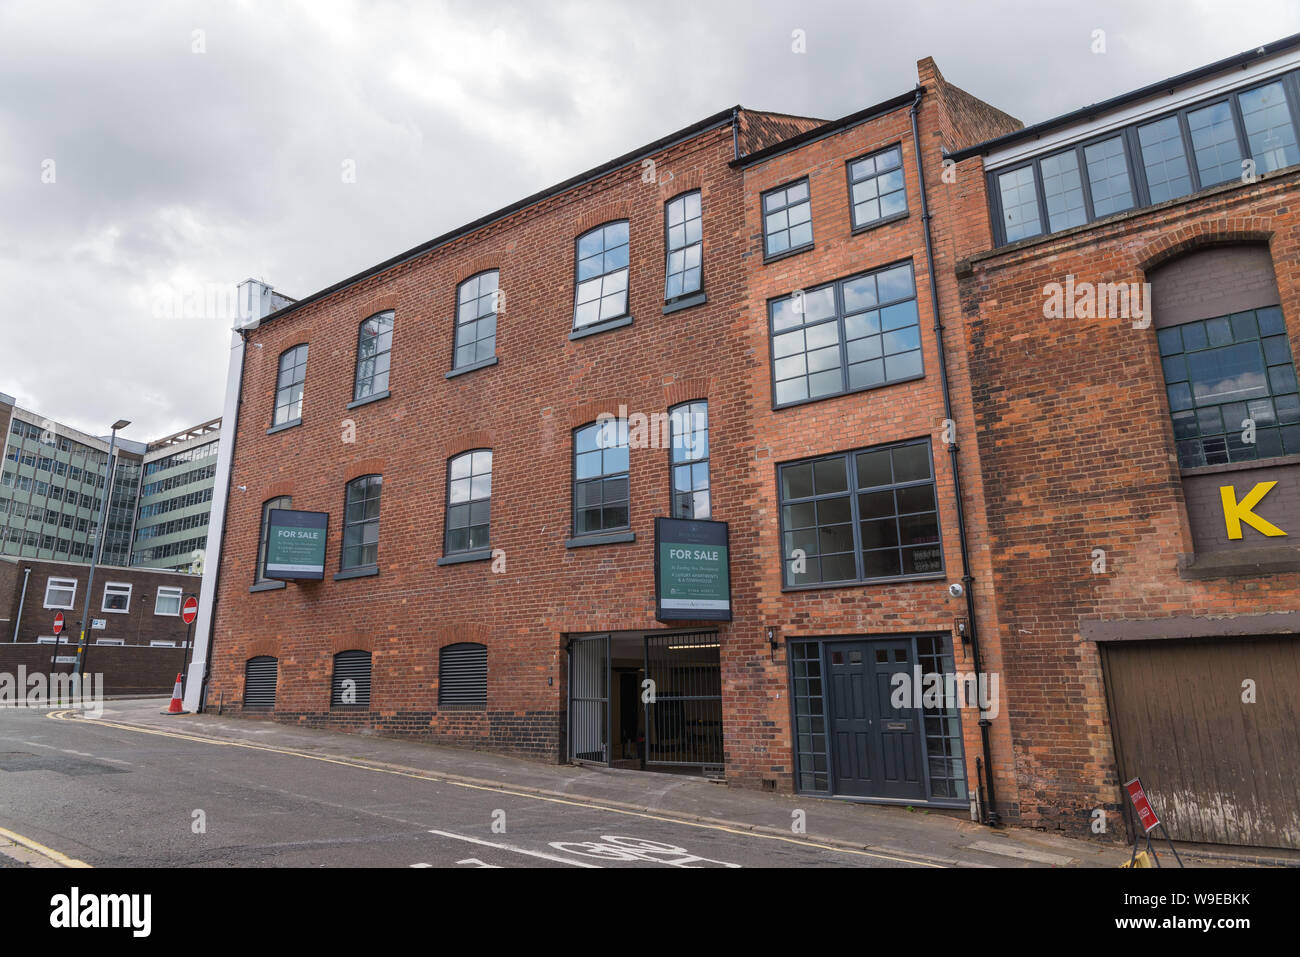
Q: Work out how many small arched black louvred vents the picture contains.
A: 3